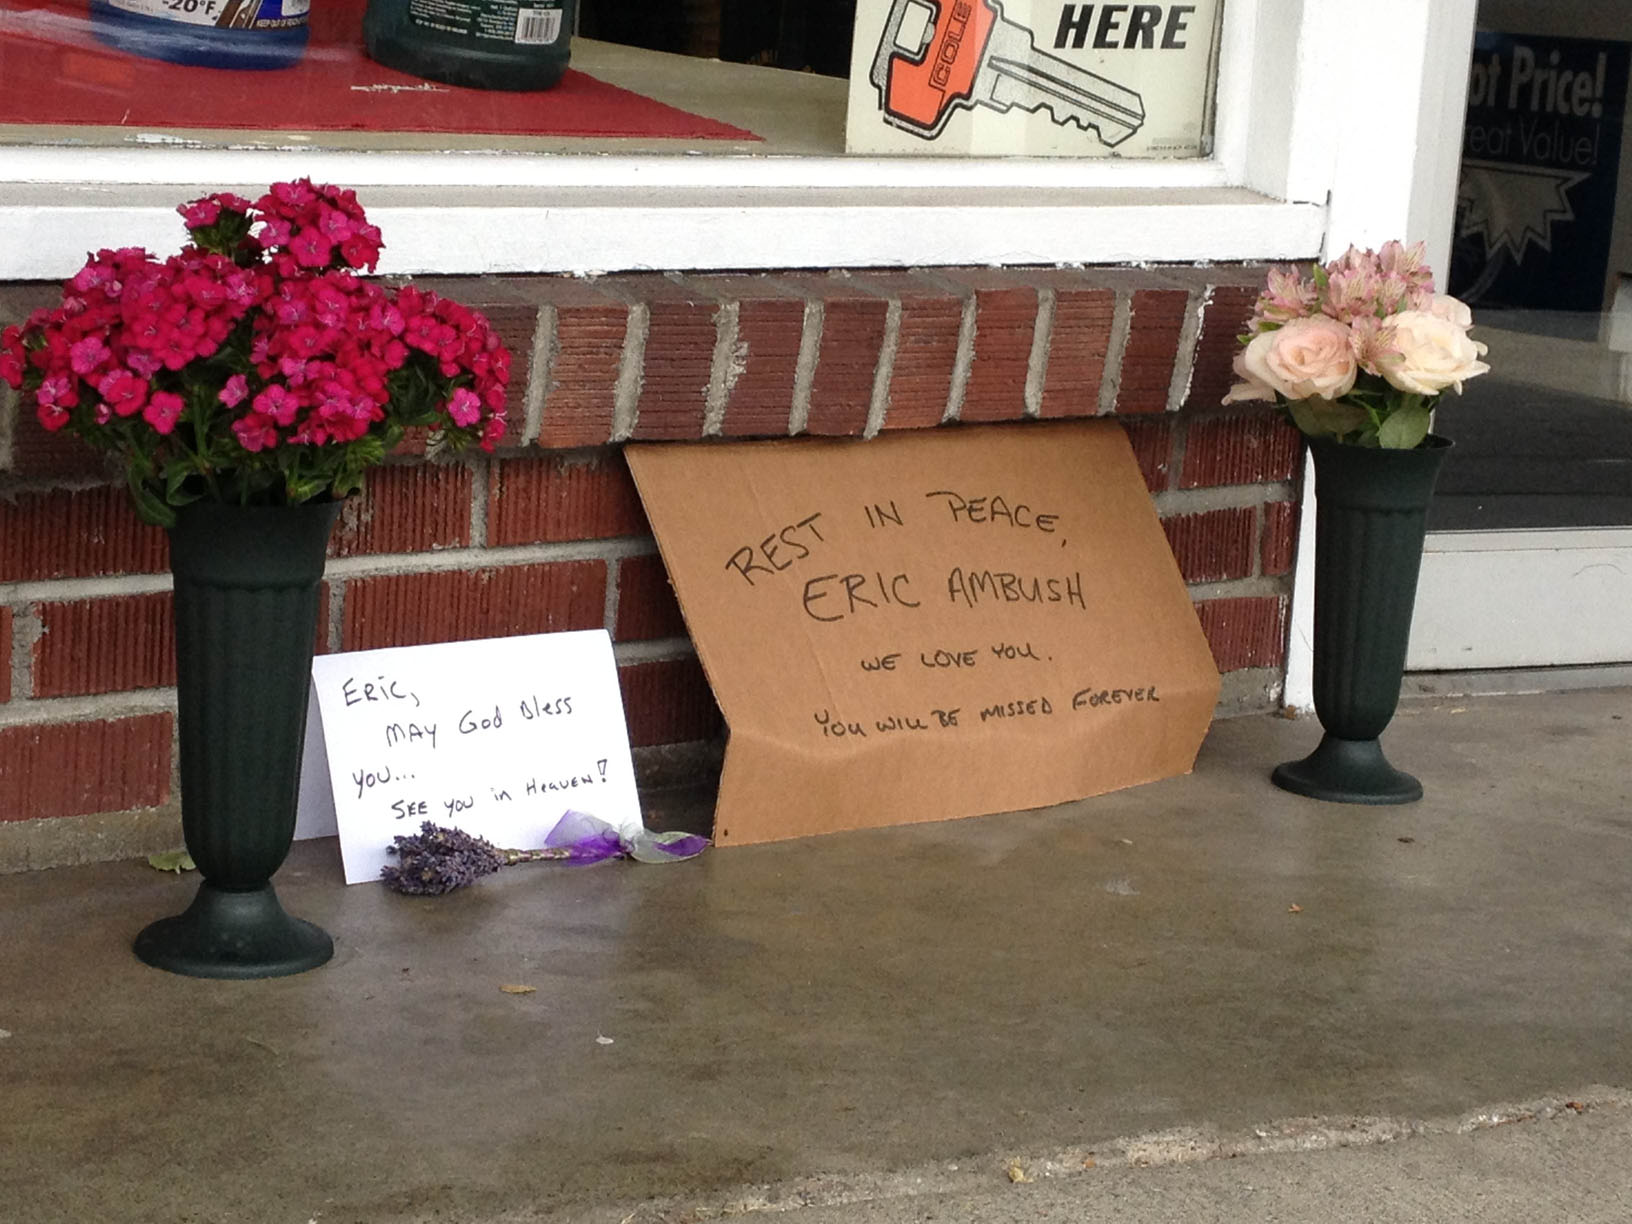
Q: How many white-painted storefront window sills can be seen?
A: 1